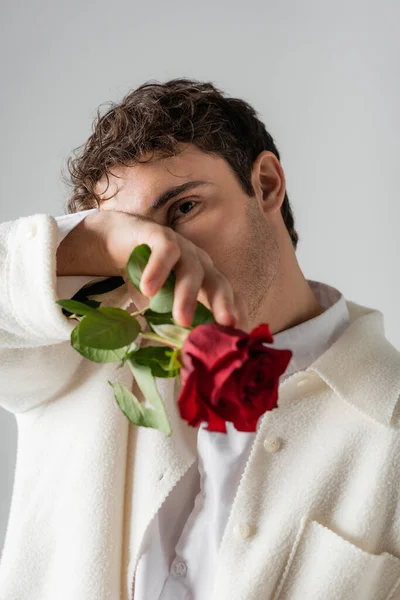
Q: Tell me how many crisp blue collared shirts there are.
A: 0